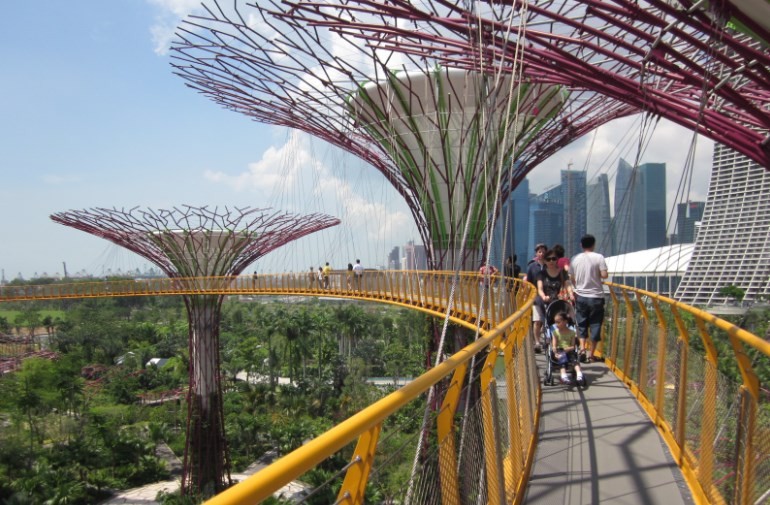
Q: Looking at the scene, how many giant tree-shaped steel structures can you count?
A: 3